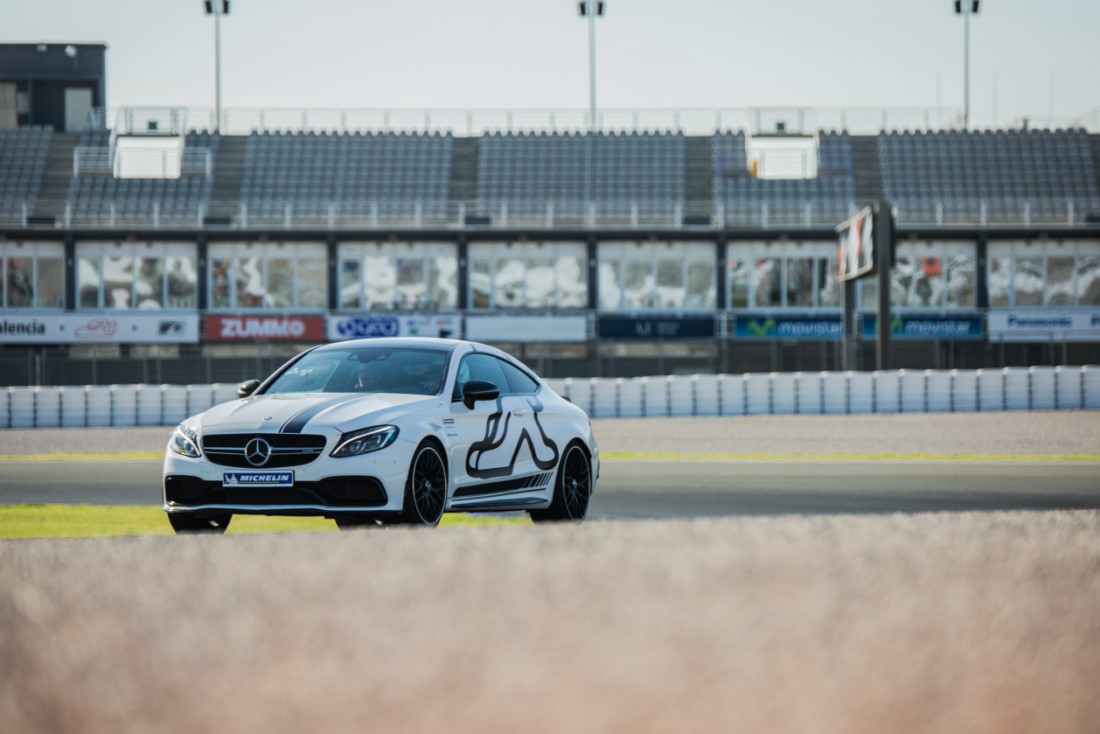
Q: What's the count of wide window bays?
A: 9